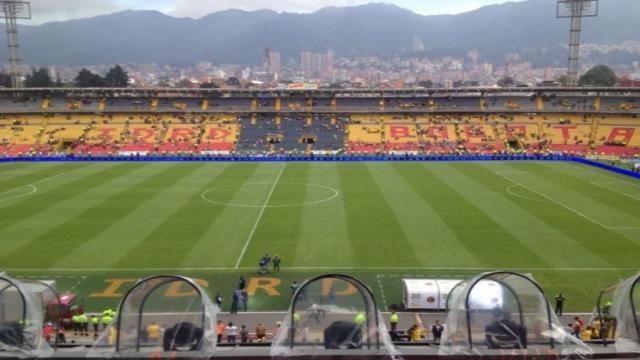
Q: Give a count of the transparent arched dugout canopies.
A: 5